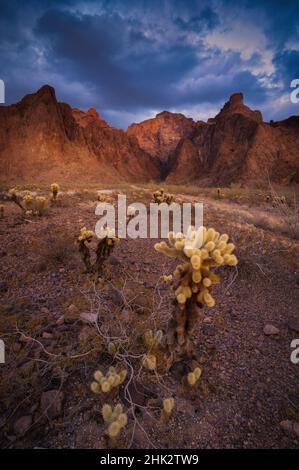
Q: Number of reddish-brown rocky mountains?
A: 3